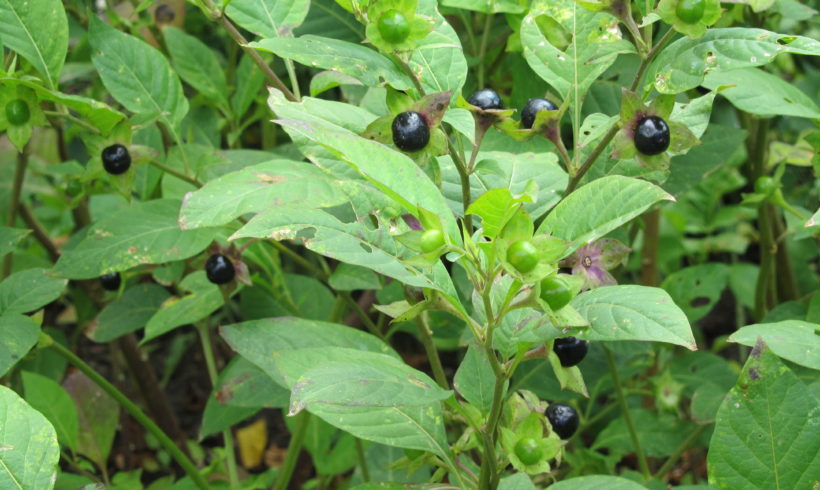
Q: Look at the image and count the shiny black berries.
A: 9